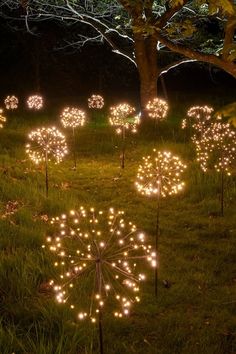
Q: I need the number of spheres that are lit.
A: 12